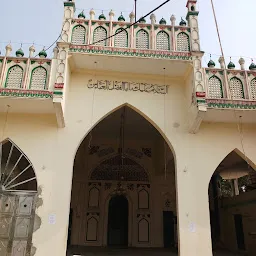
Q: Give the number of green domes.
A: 11